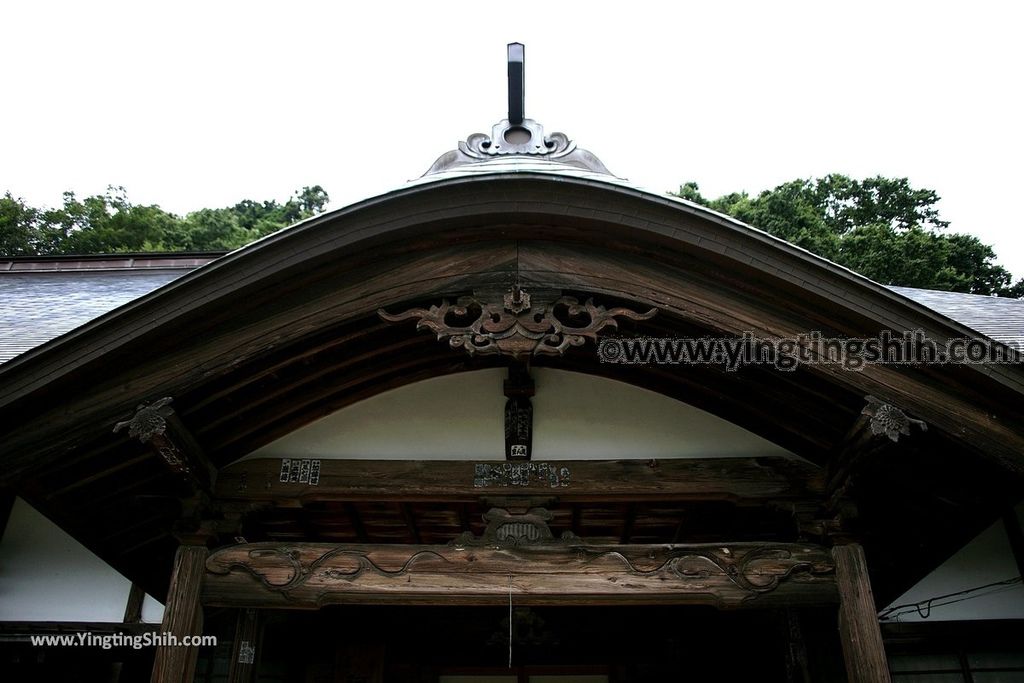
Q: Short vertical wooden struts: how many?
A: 1